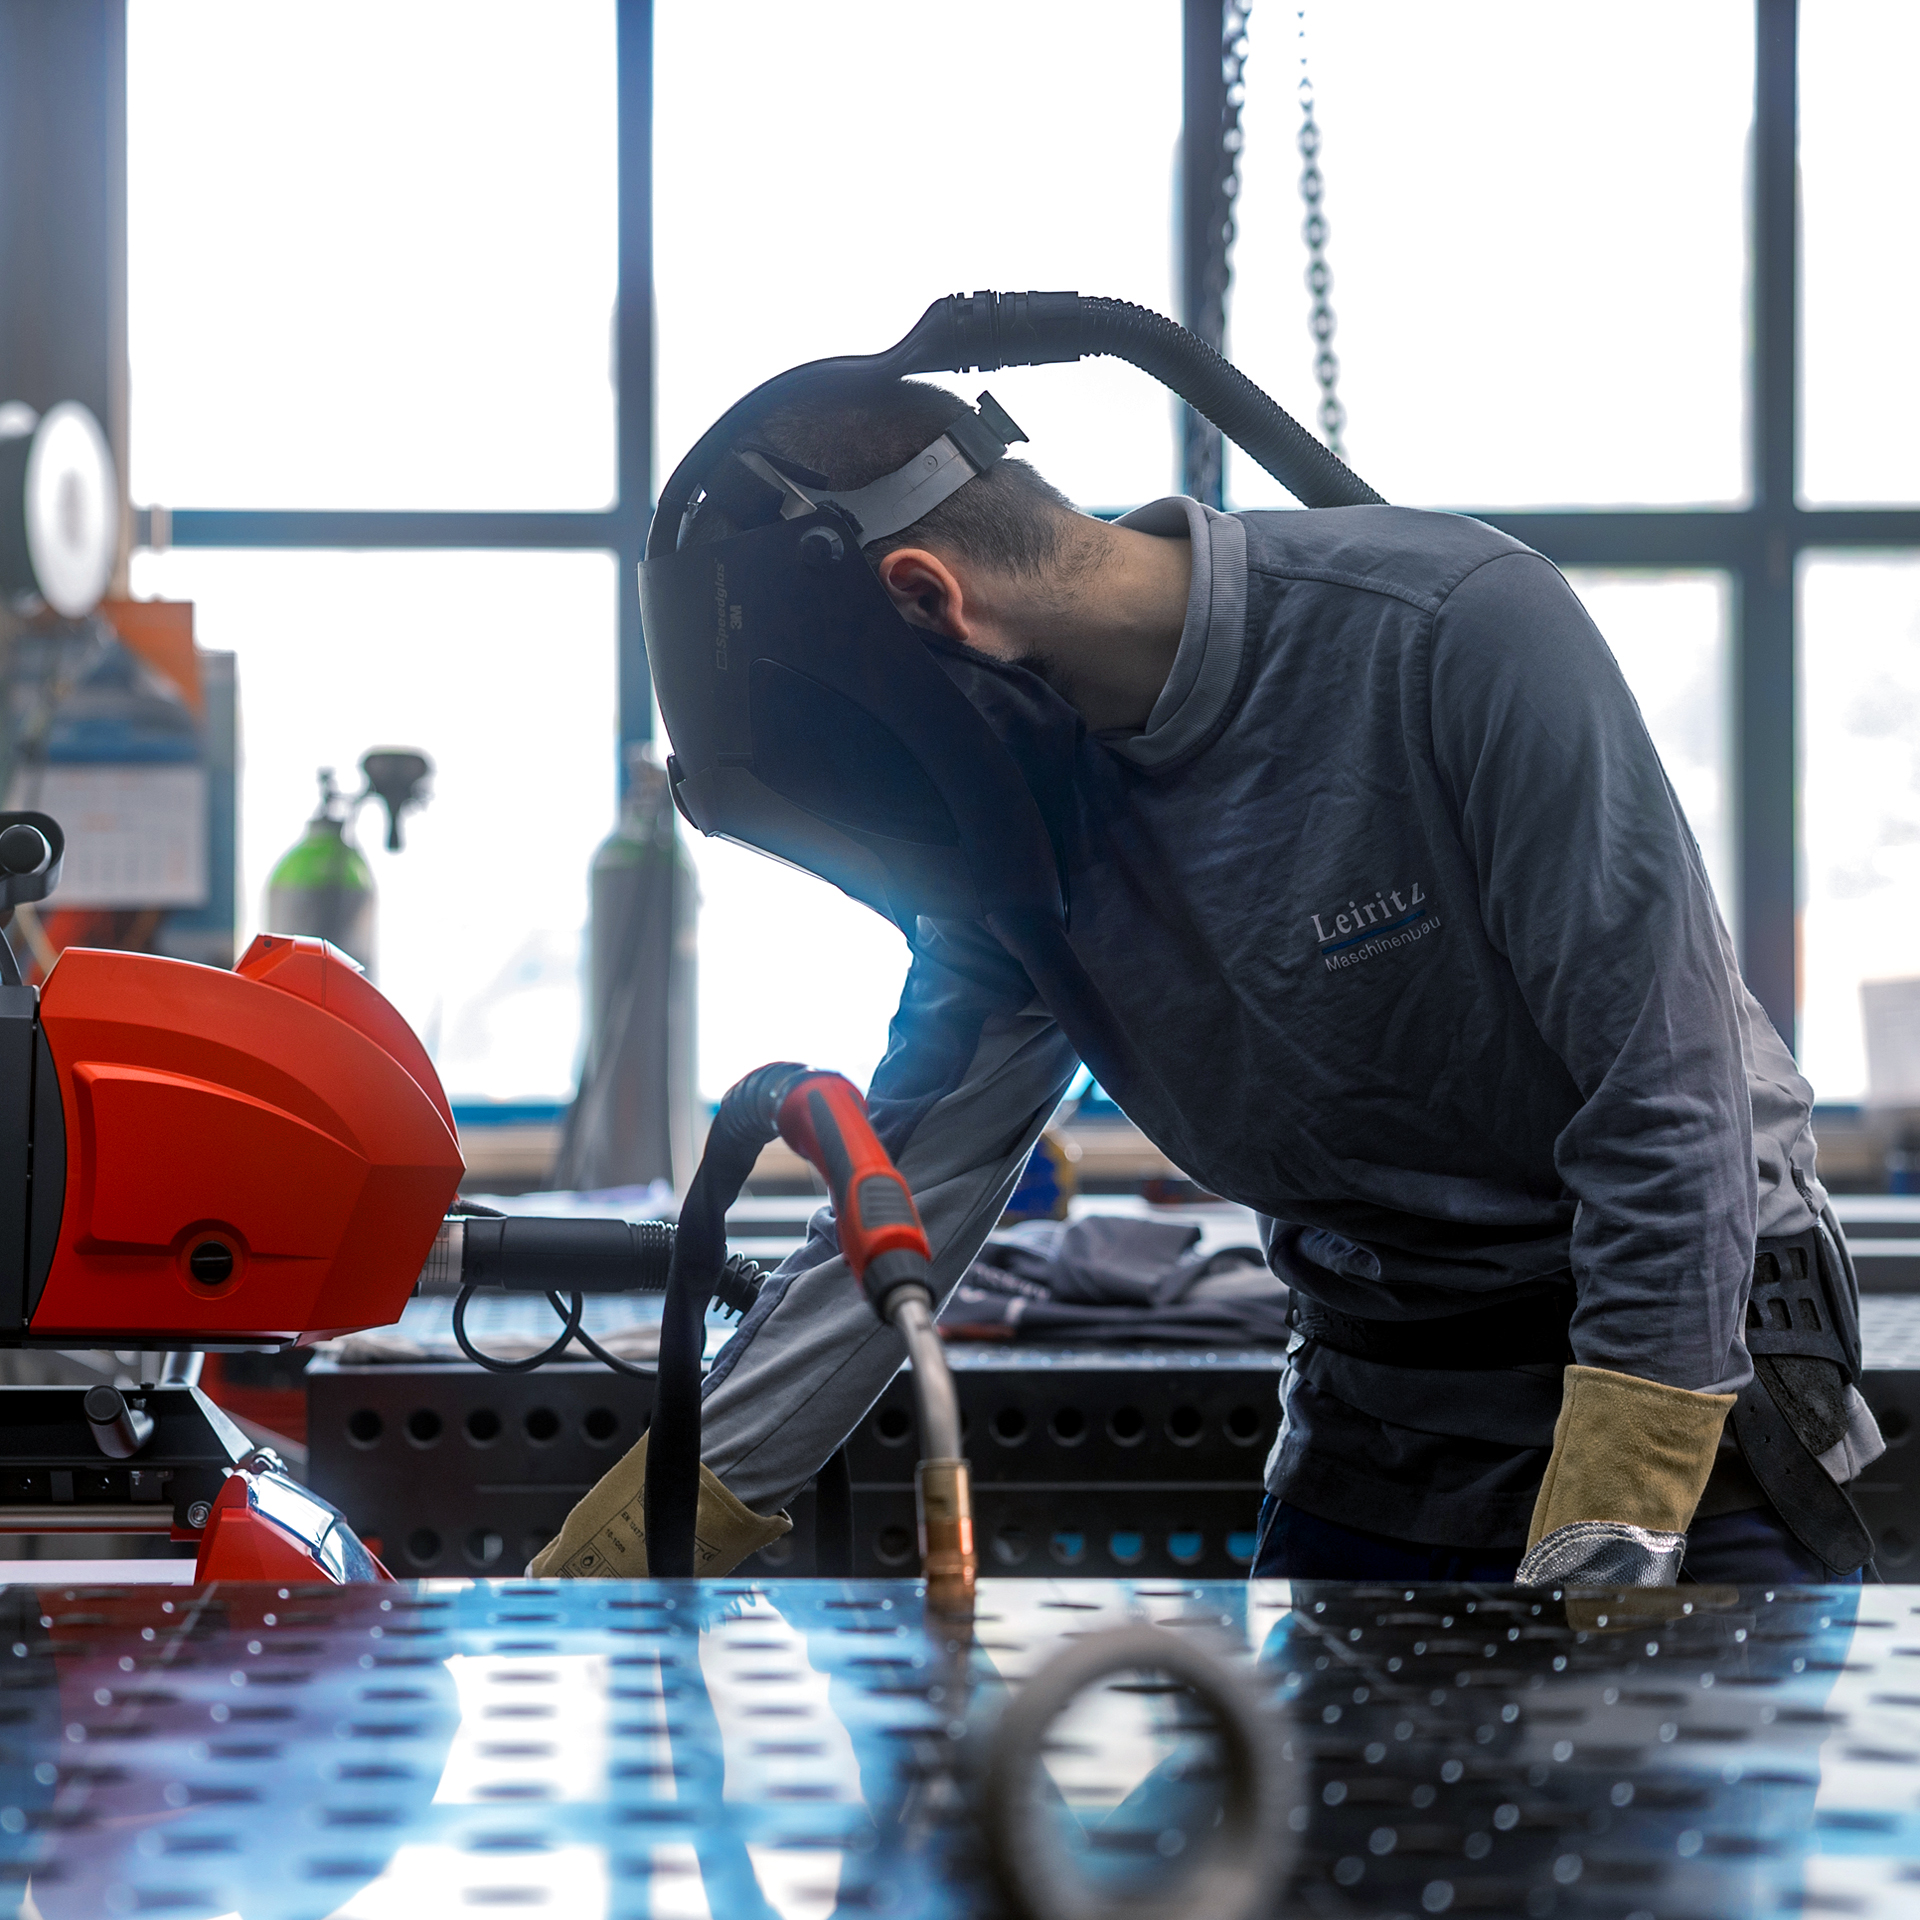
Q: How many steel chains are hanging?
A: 2